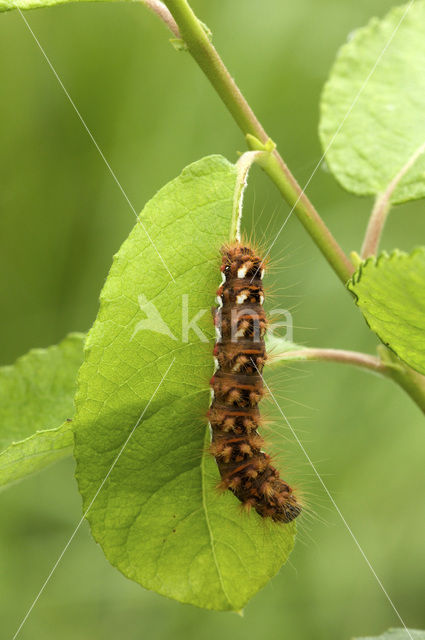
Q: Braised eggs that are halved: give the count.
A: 0